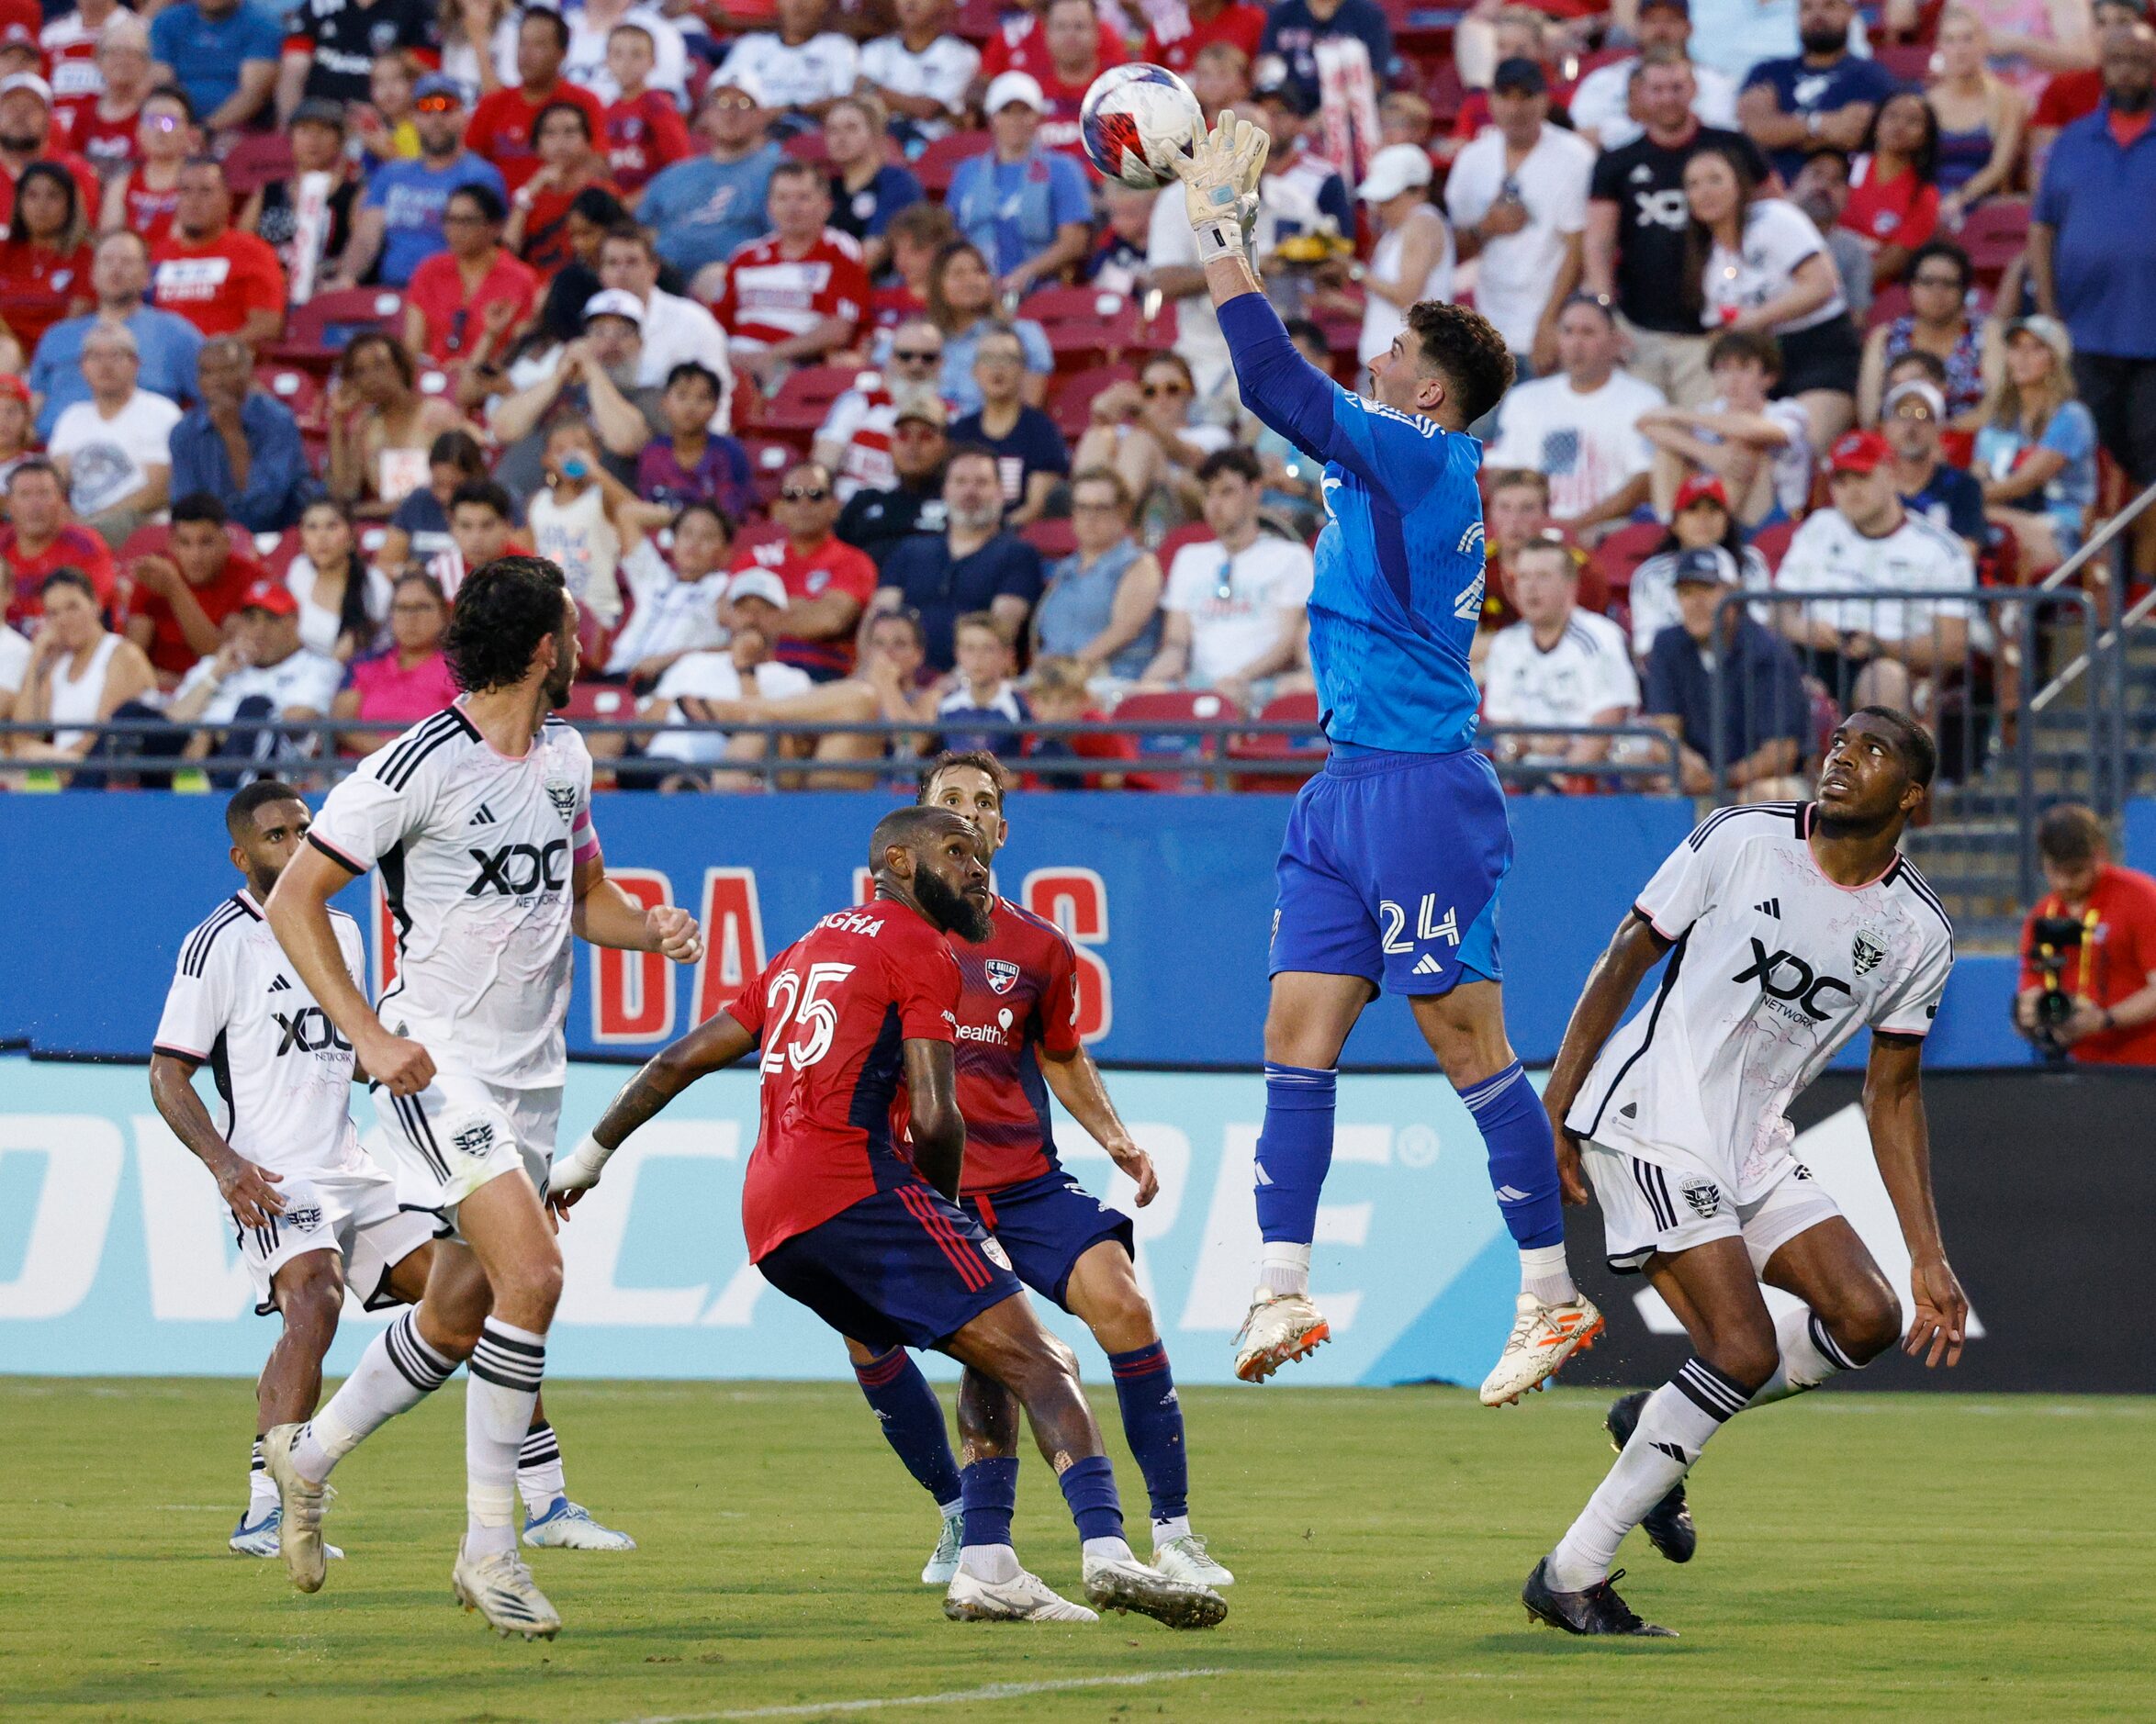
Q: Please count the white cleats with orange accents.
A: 2